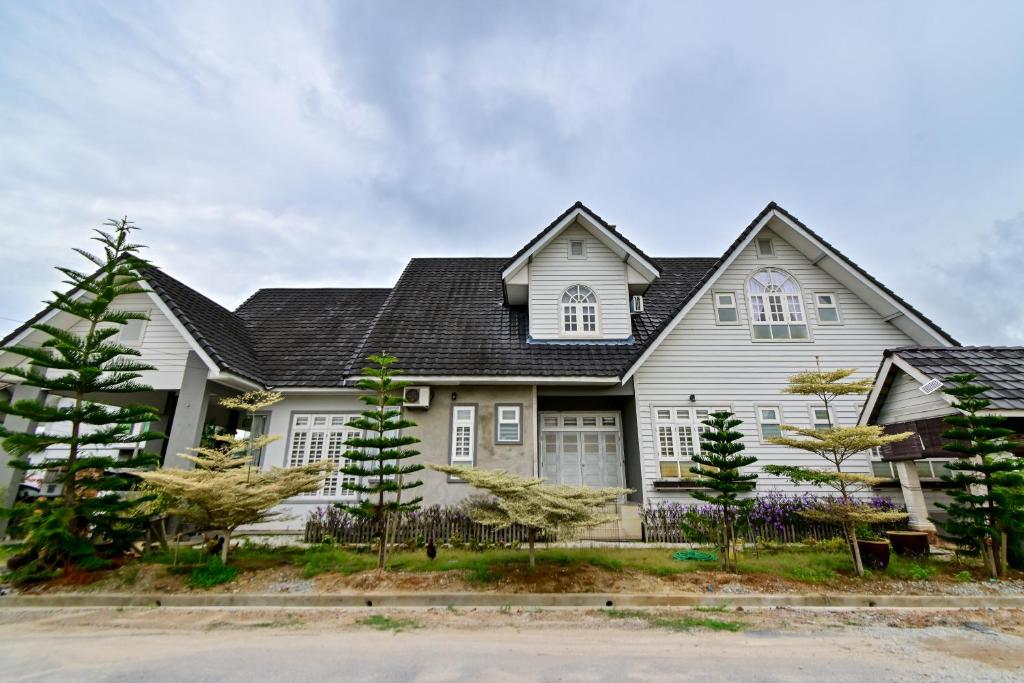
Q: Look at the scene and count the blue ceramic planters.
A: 0